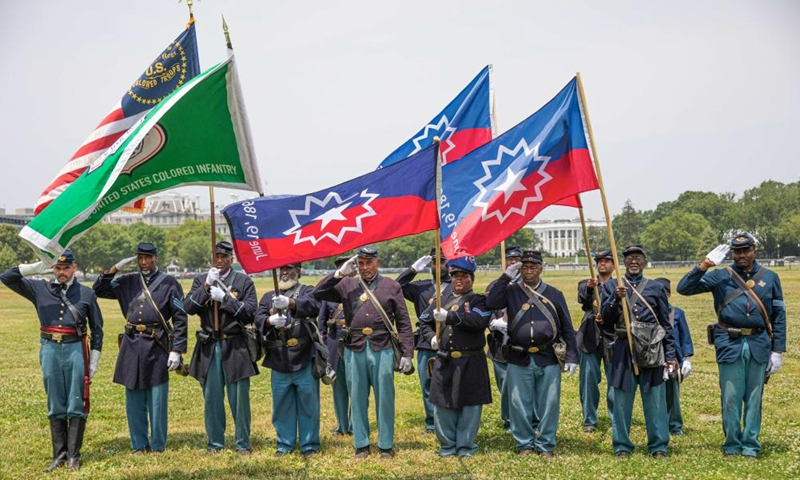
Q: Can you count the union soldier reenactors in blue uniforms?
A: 14